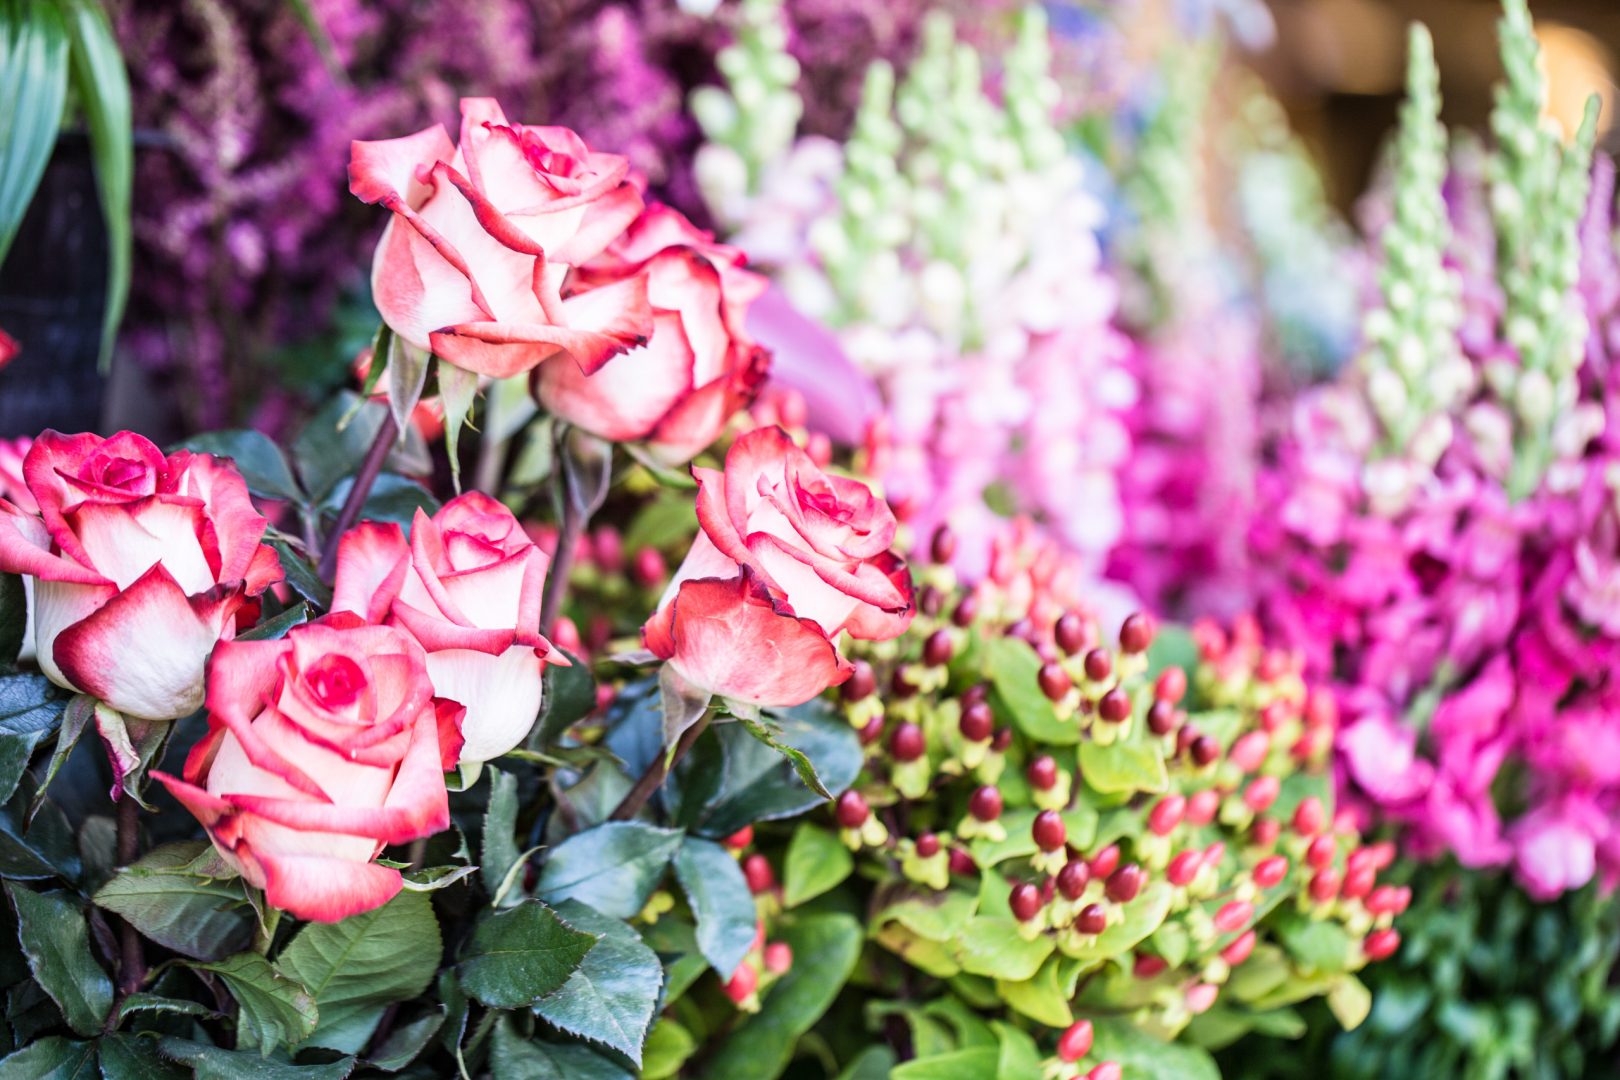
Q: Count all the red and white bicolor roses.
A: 6